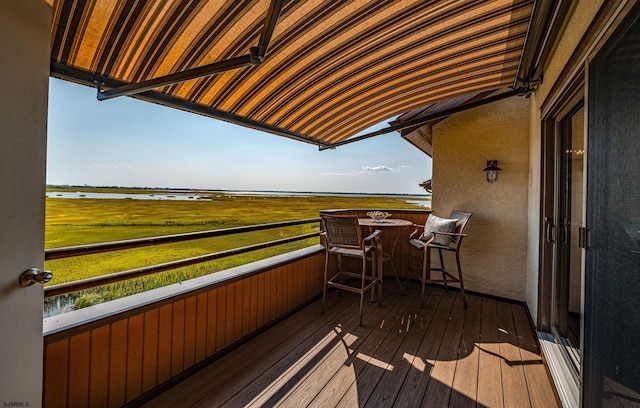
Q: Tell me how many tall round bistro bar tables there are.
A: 1